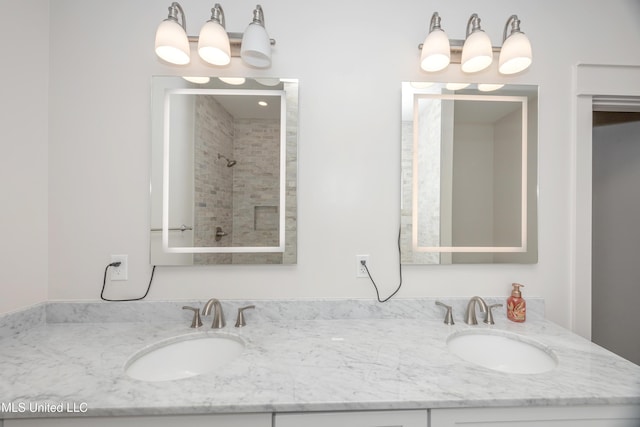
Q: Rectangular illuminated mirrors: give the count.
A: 2